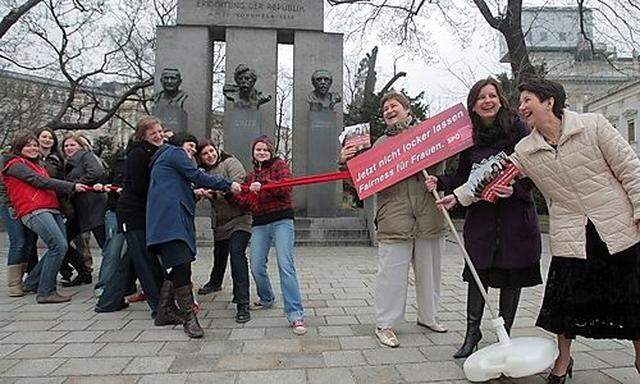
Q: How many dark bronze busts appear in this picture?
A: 3